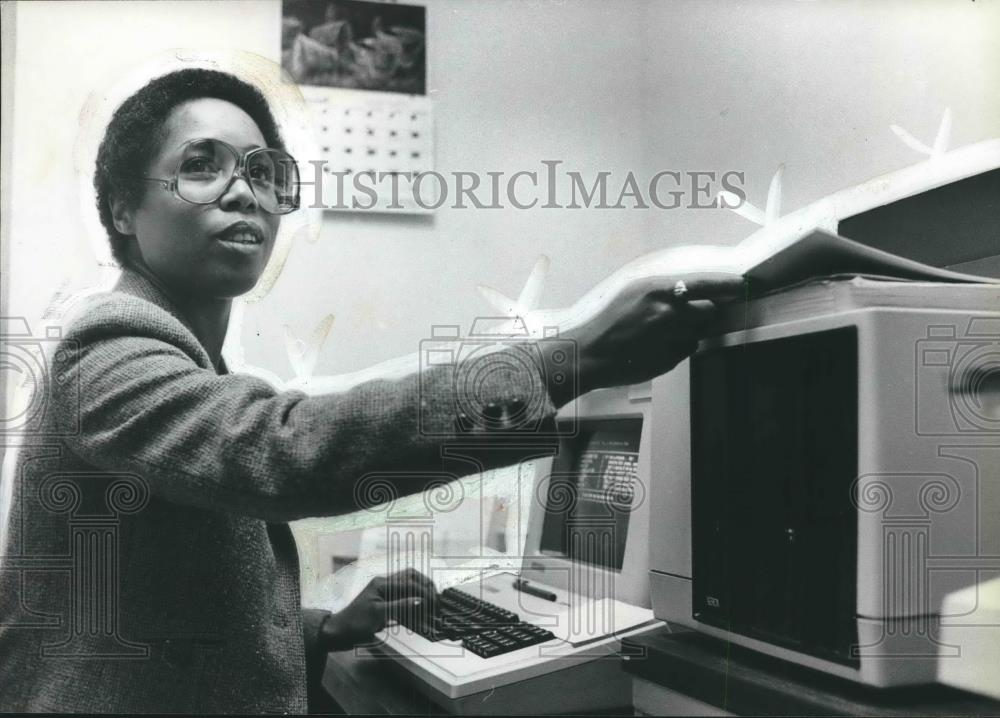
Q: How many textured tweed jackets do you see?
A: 1